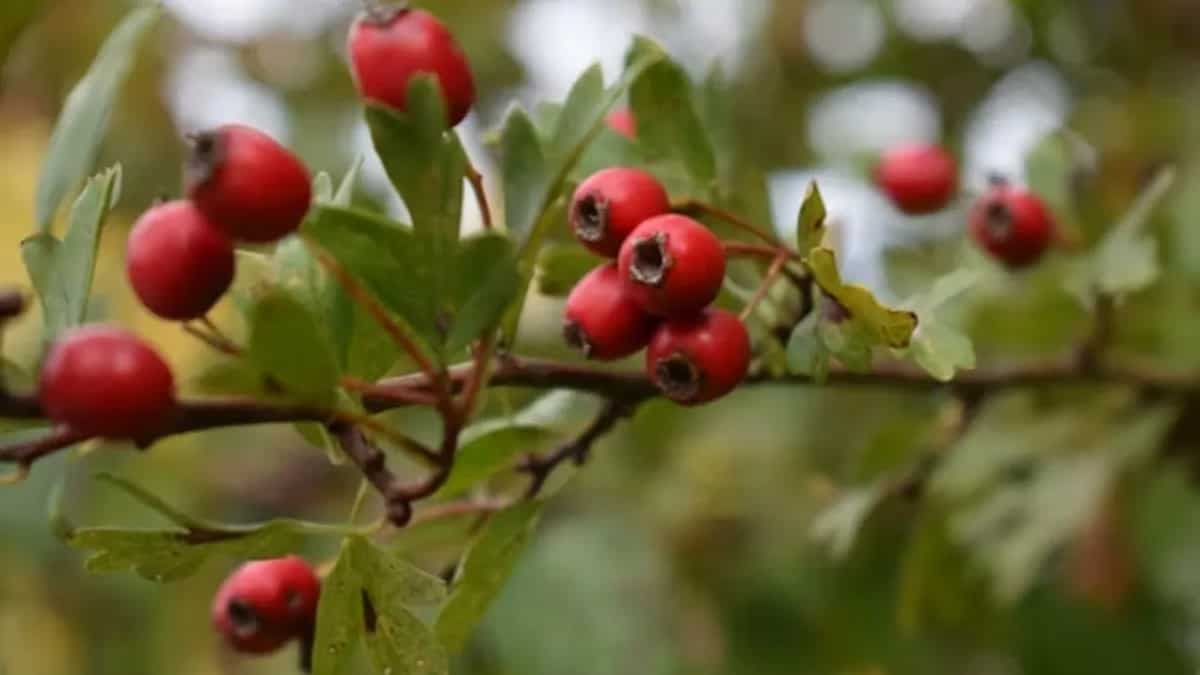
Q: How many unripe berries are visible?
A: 0